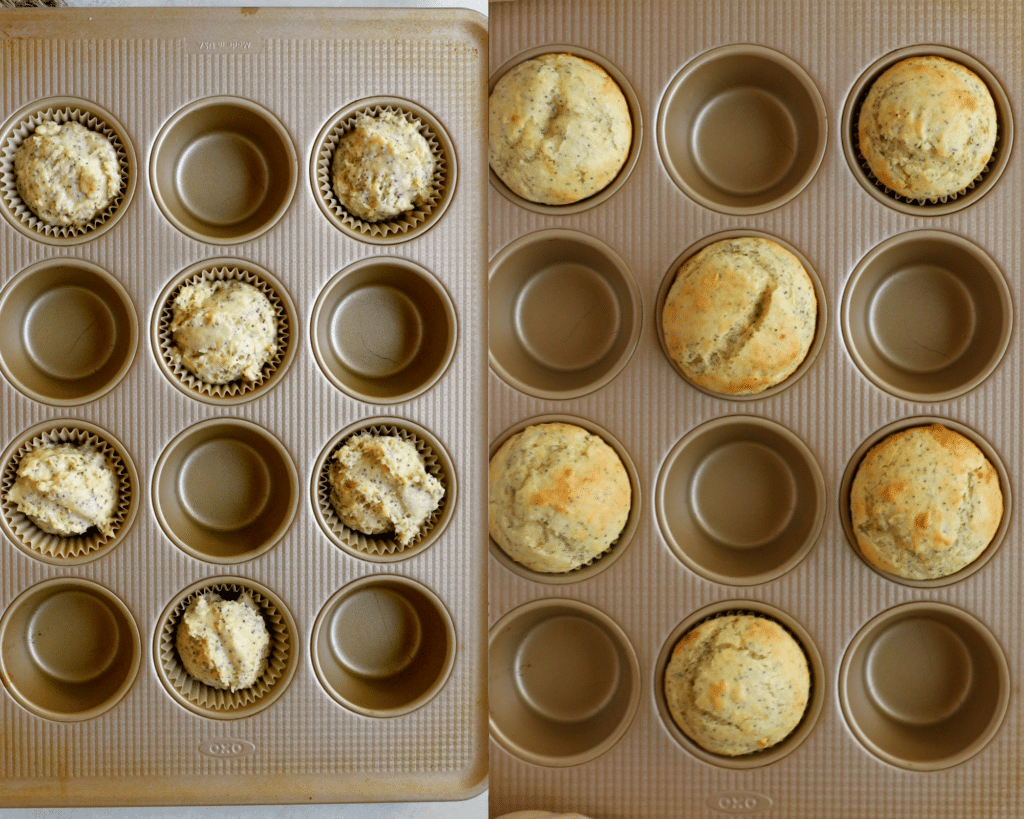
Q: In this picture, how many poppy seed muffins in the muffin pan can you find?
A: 6